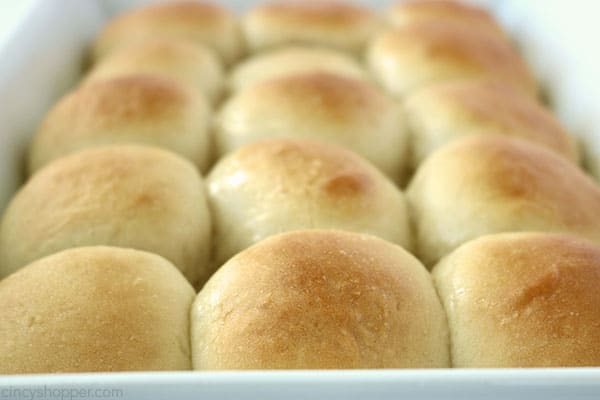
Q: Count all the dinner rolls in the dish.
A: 15